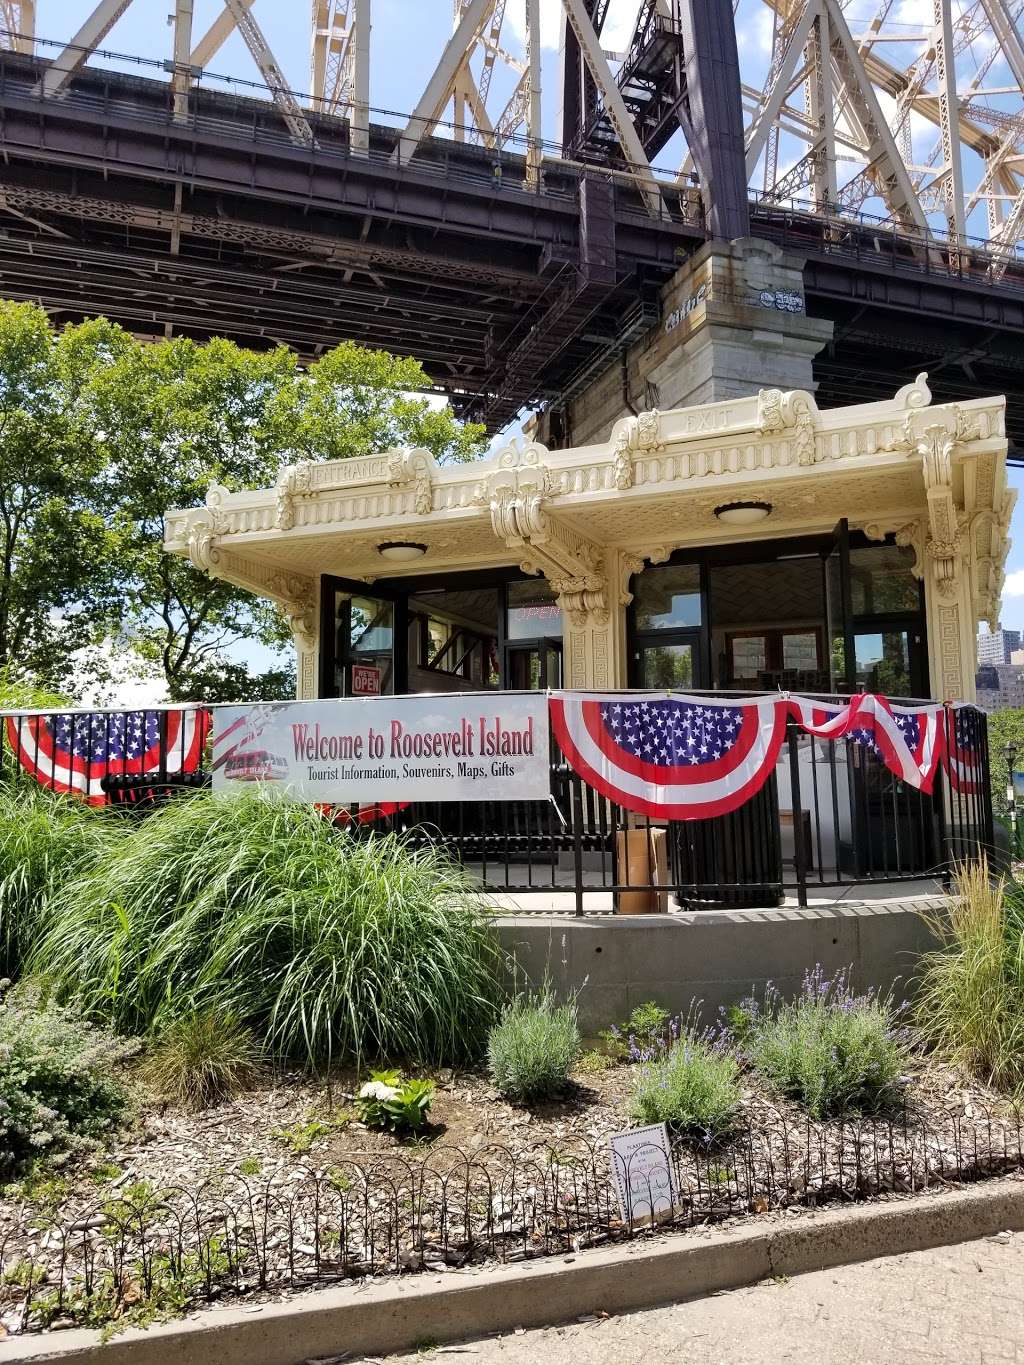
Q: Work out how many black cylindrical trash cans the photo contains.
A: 1